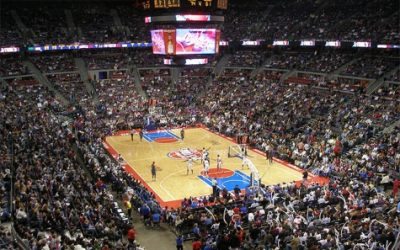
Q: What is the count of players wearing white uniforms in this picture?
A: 5